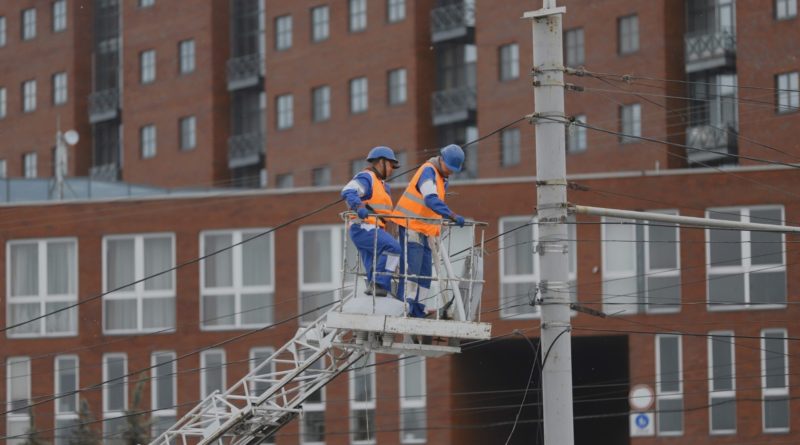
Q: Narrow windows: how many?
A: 12